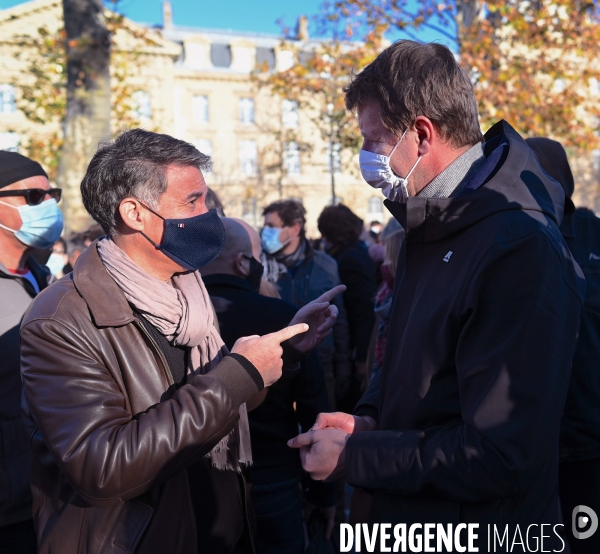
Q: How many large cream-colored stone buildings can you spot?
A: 1